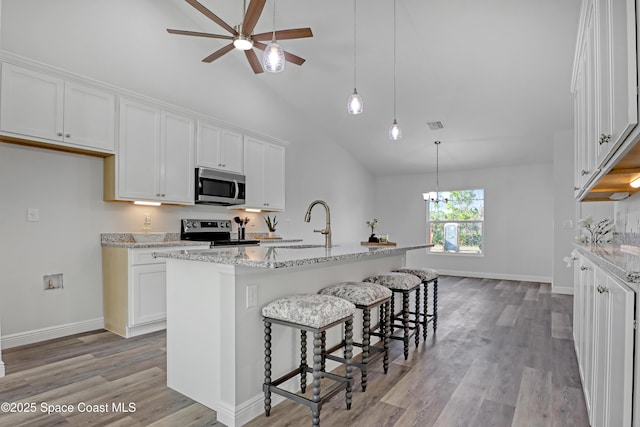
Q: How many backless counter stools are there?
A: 4